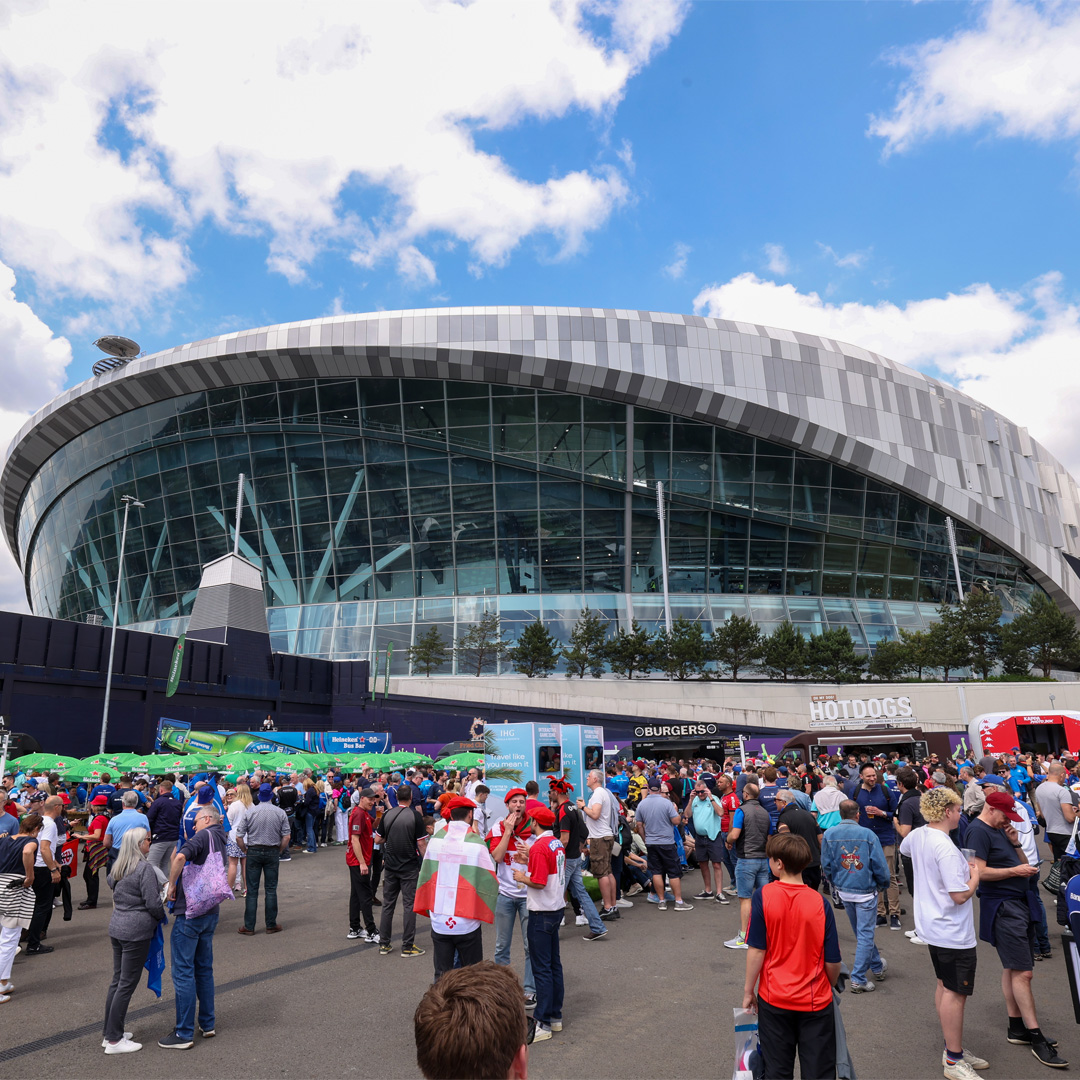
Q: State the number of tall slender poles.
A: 4